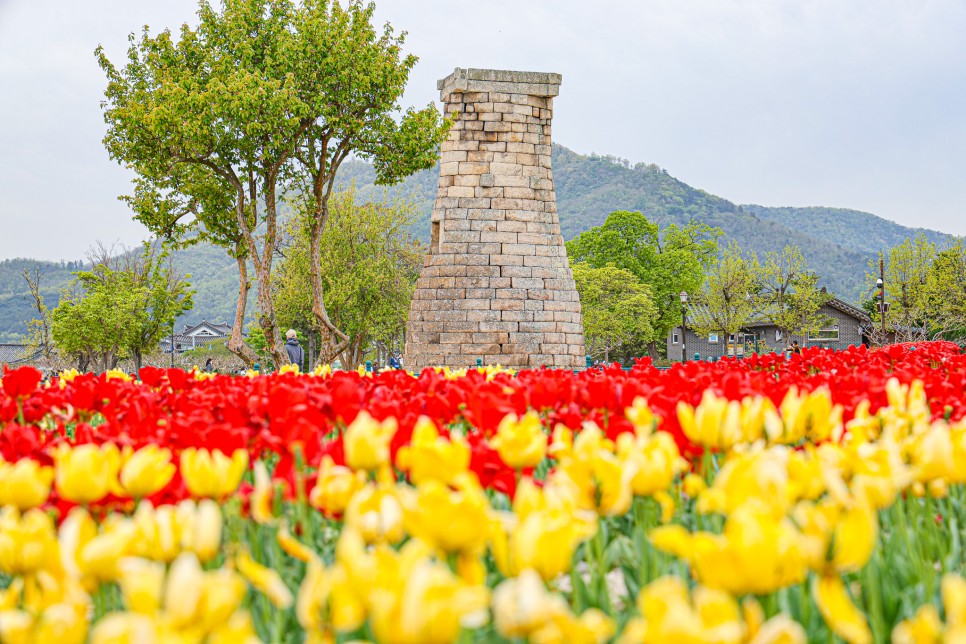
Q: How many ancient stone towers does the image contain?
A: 1